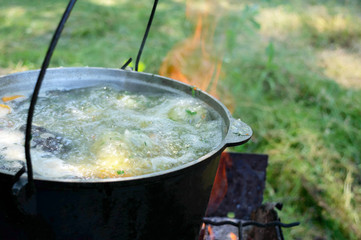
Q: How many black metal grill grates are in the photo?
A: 1